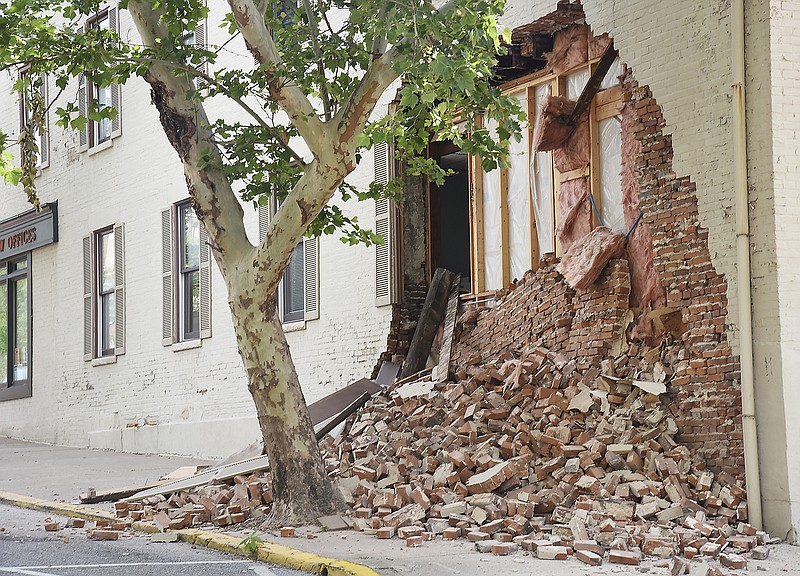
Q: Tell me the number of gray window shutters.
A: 11